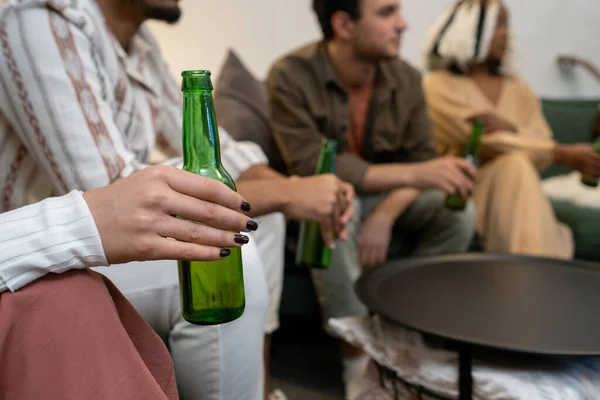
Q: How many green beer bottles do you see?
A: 4